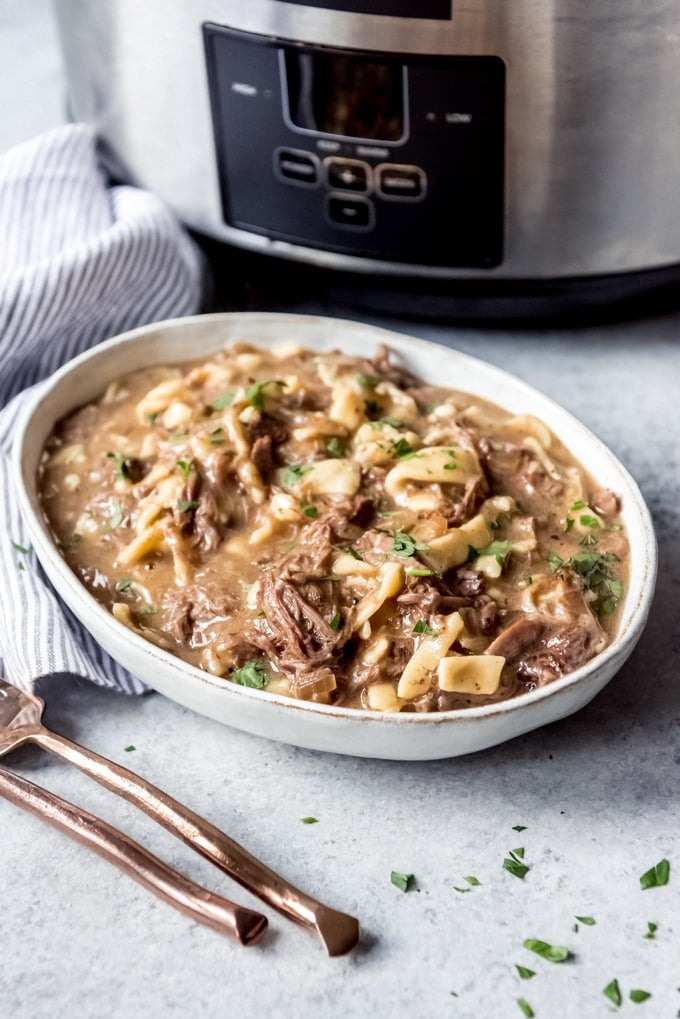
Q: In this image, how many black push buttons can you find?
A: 4